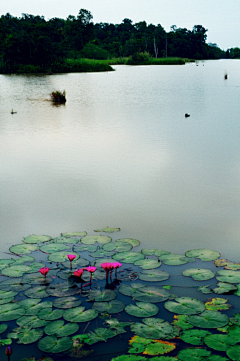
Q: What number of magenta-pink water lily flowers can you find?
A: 7